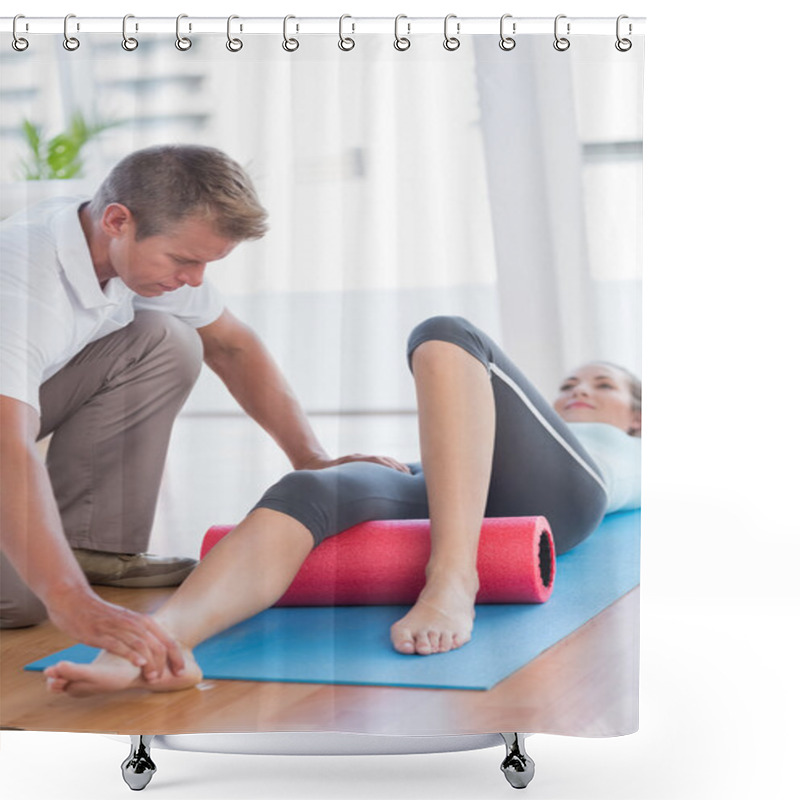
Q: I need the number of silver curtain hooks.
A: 12